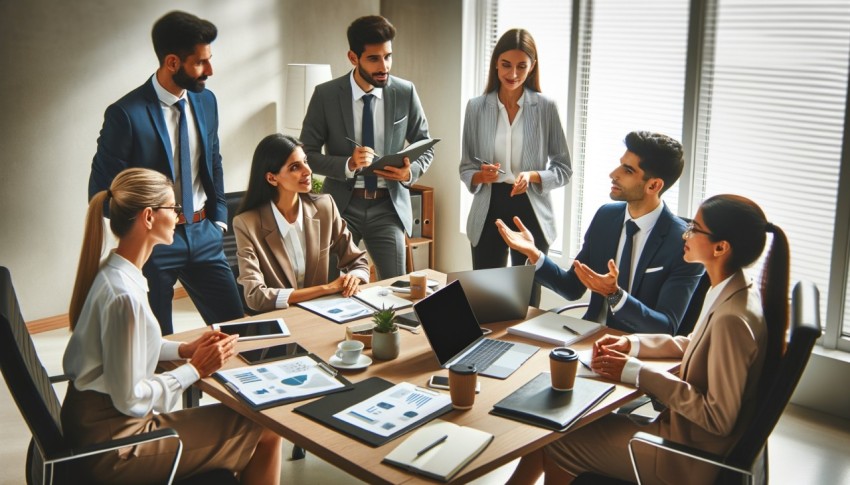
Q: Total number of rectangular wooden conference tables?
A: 1